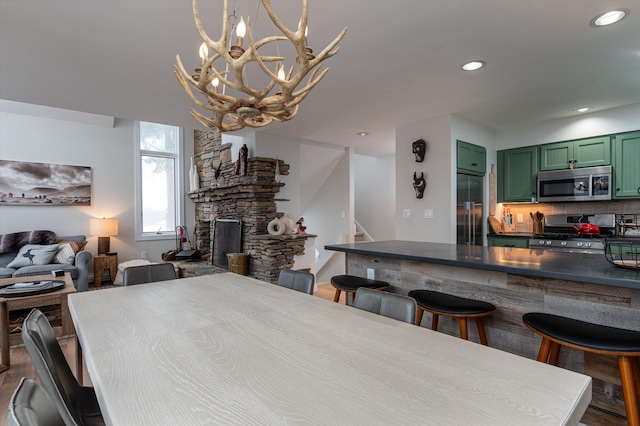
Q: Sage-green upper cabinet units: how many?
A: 4